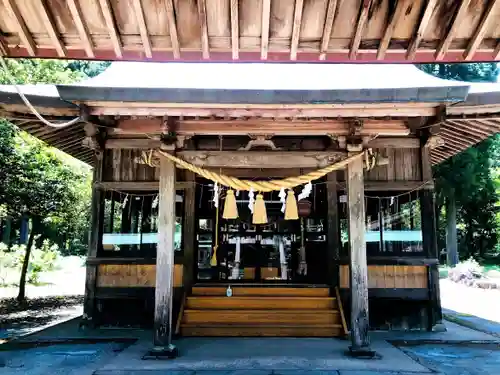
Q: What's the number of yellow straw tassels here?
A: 3